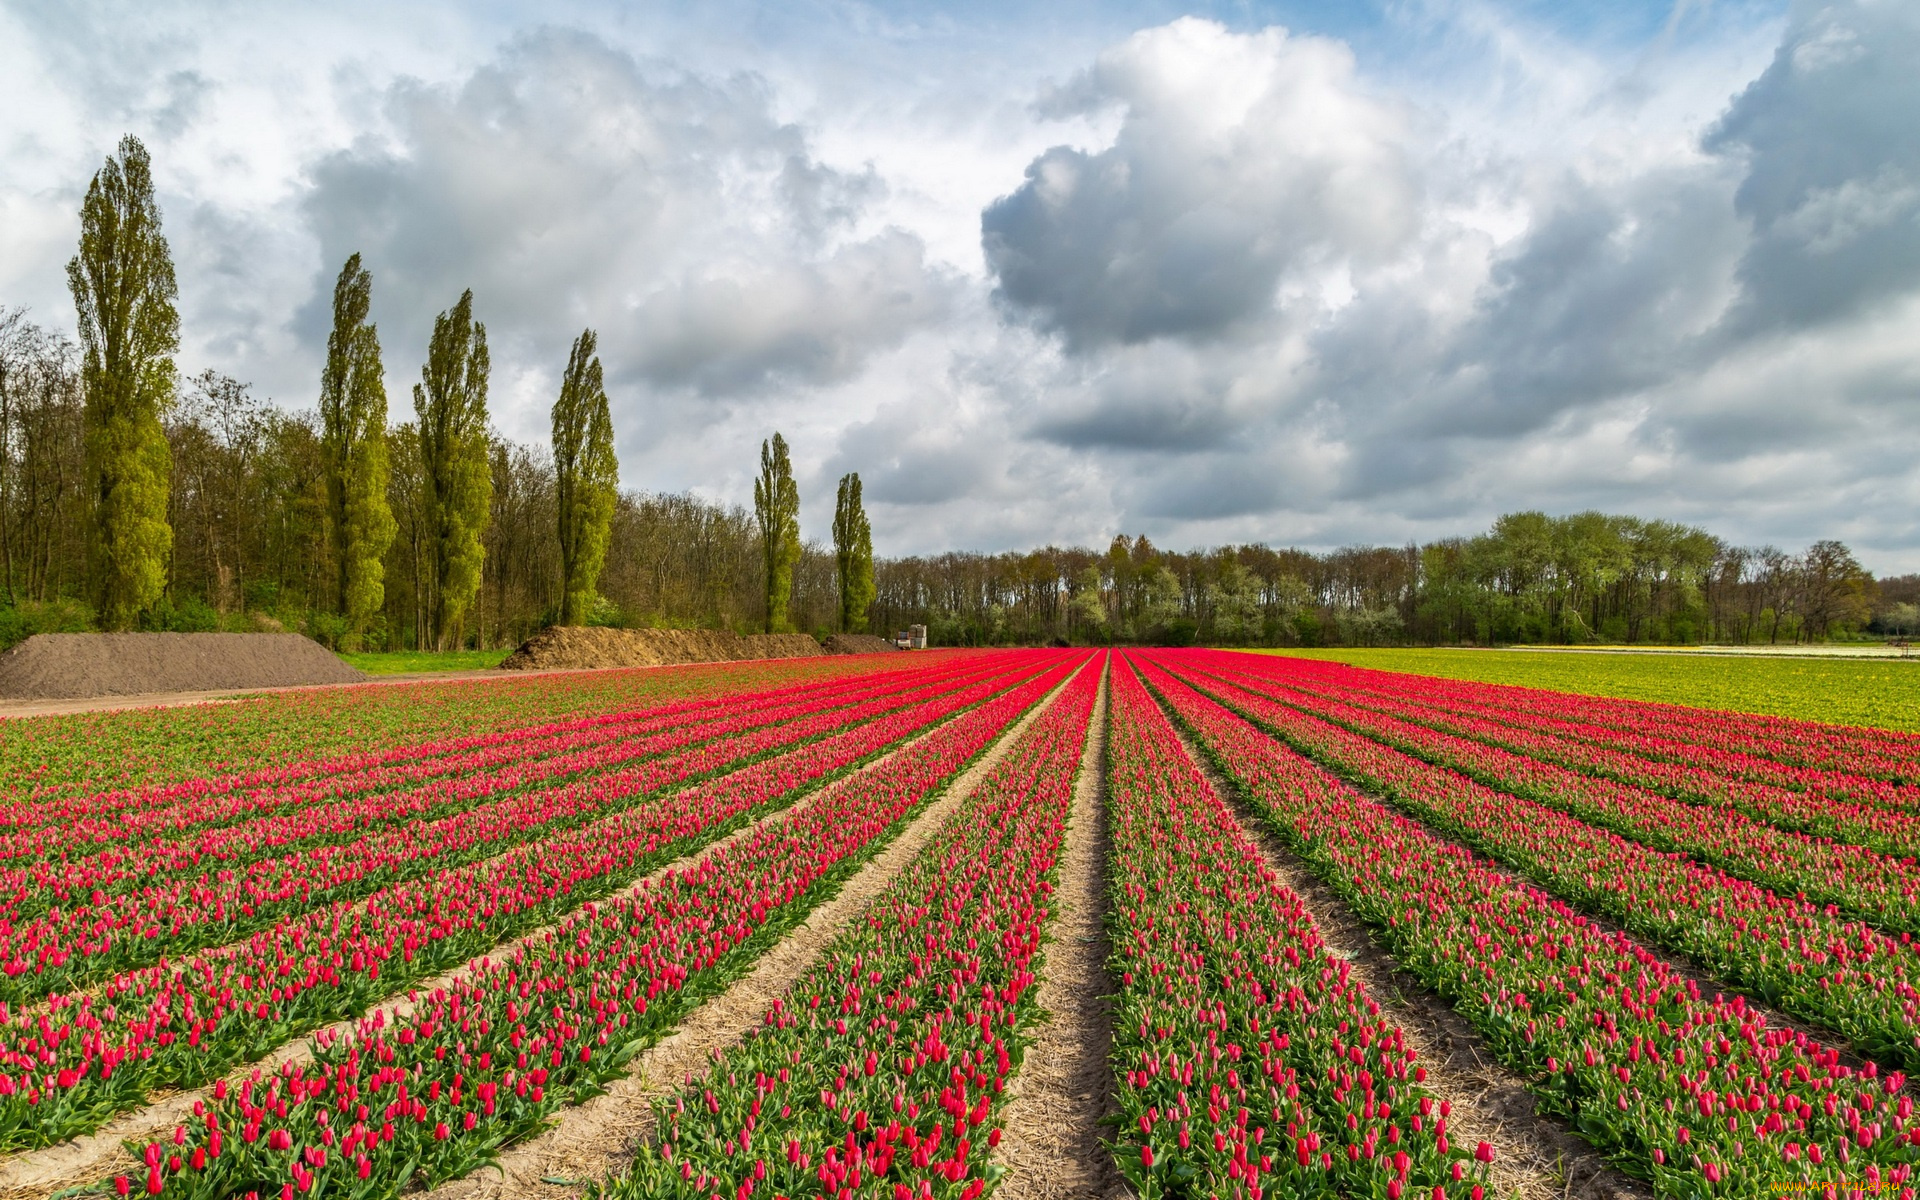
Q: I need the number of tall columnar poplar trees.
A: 6